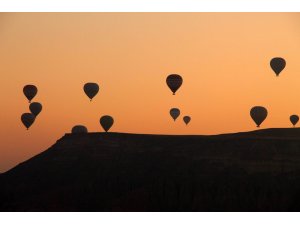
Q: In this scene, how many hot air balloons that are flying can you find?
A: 12